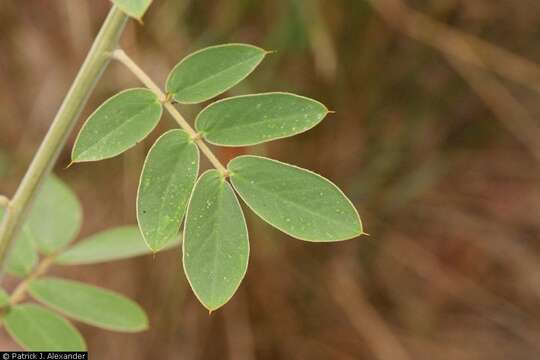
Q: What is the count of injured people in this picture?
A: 0